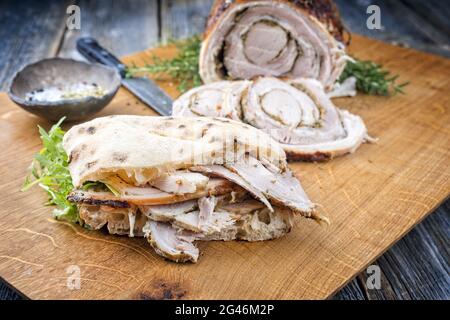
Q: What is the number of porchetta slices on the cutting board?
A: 2